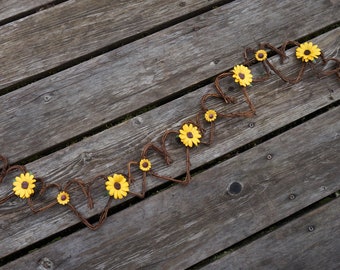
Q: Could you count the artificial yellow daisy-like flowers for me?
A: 9